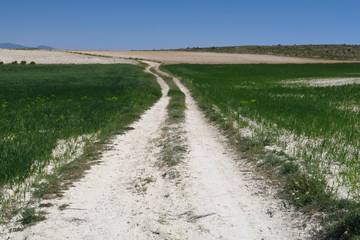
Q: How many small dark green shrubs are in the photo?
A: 4